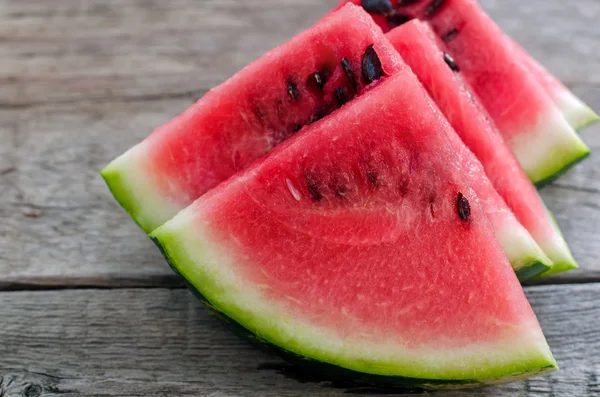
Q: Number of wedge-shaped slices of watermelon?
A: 5